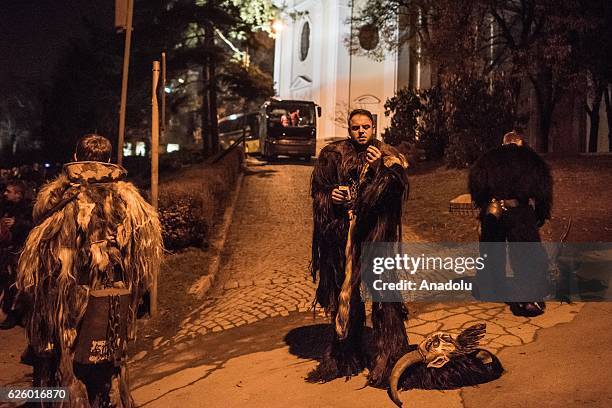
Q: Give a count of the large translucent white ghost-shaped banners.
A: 0